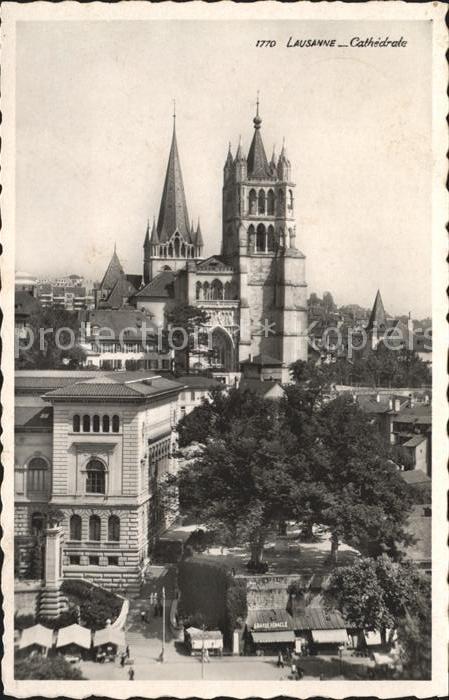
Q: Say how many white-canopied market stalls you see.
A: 3